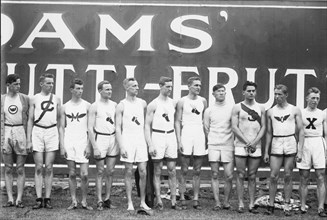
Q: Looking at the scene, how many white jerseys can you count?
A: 11